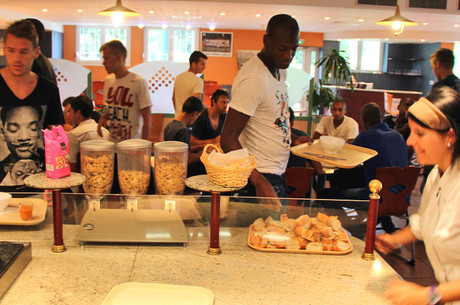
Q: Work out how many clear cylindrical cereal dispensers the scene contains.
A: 3